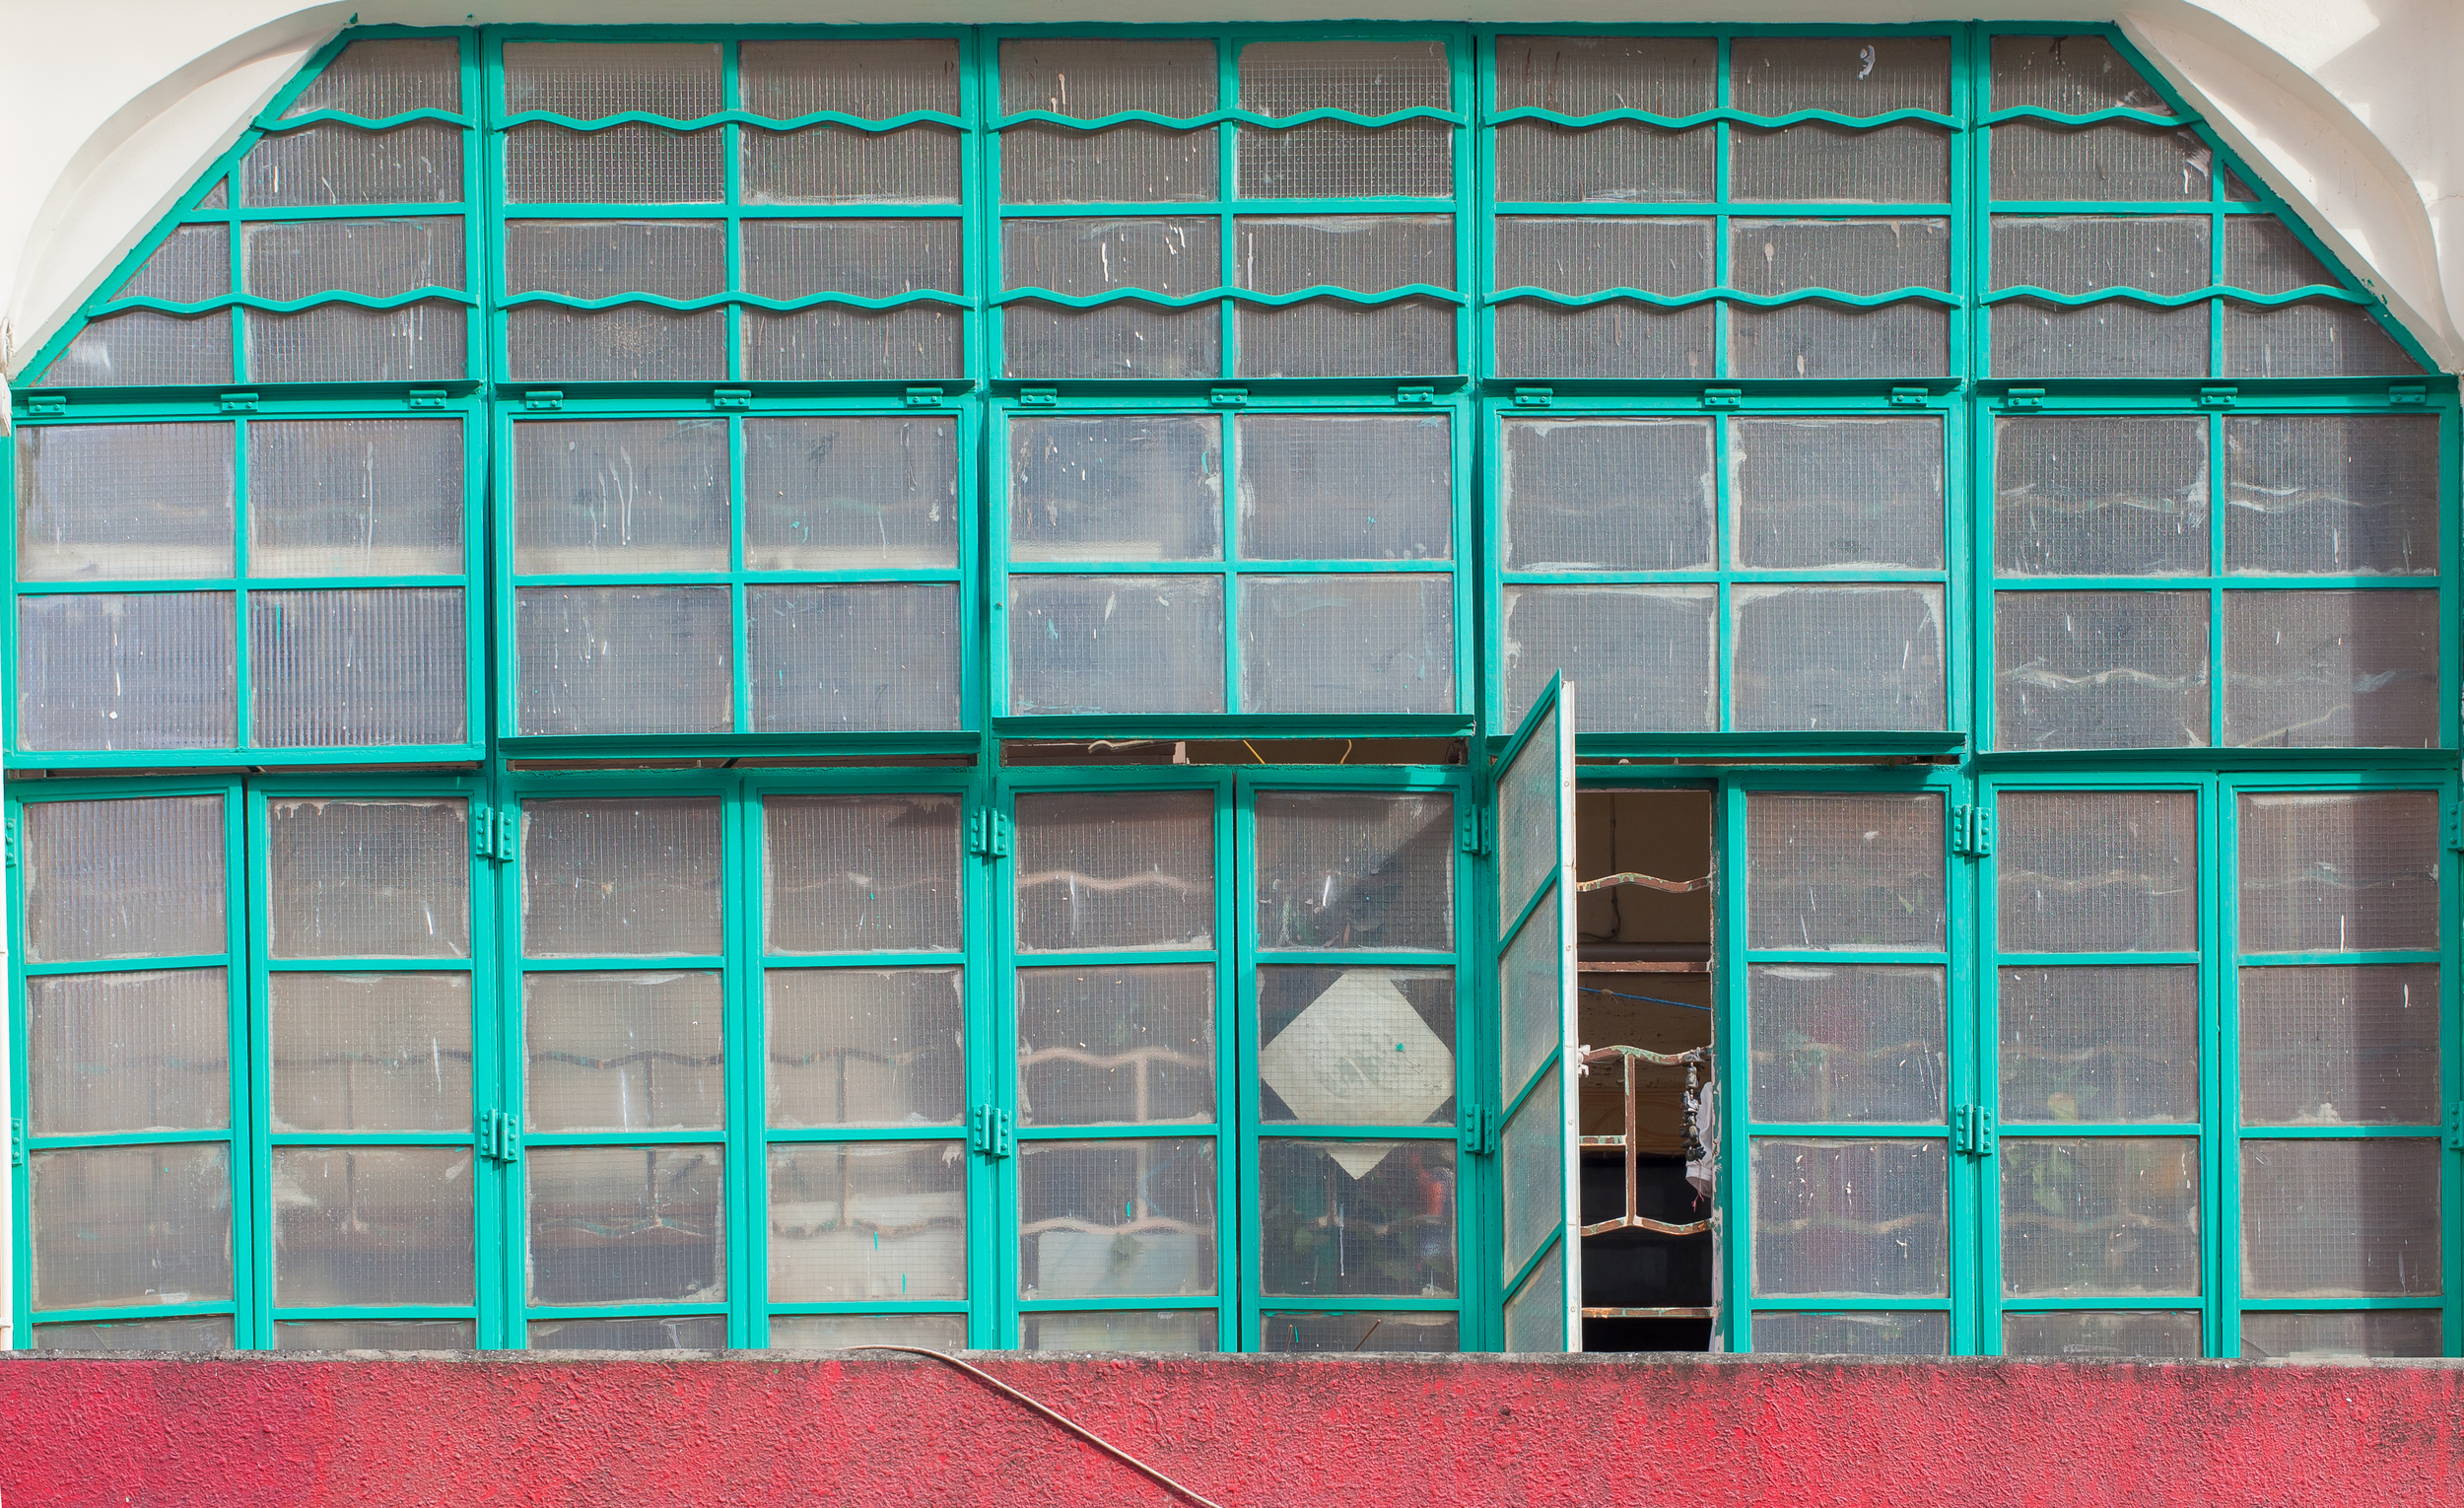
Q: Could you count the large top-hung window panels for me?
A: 5